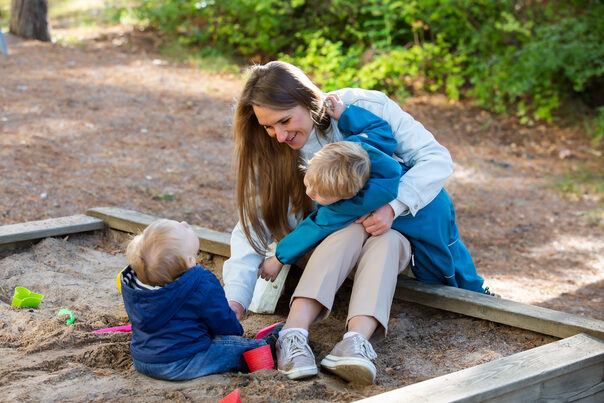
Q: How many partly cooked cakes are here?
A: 0